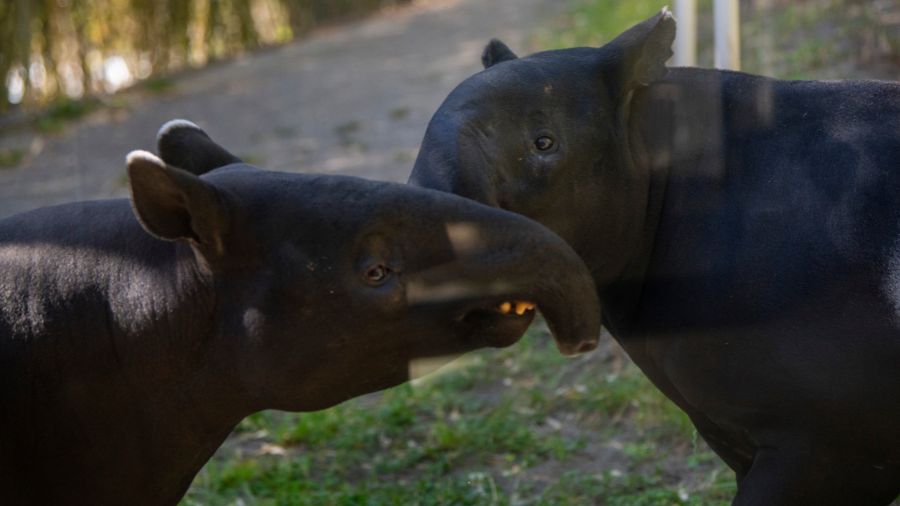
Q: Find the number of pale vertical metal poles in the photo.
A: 2